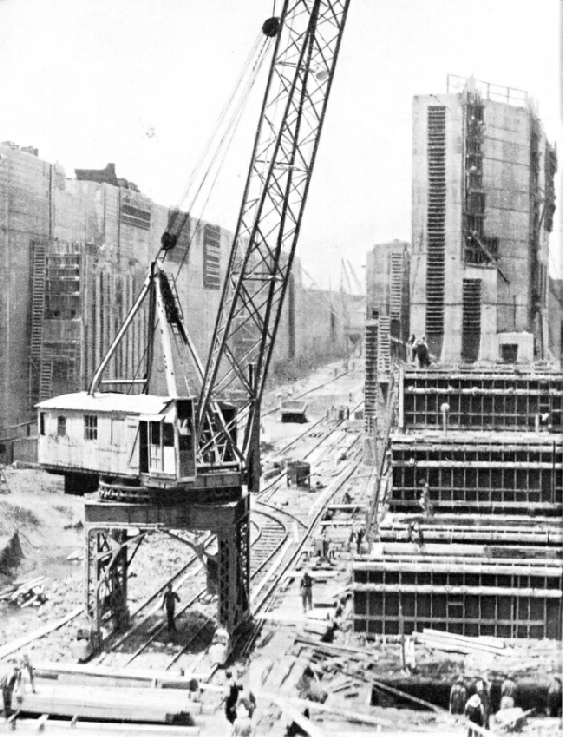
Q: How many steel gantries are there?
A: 1